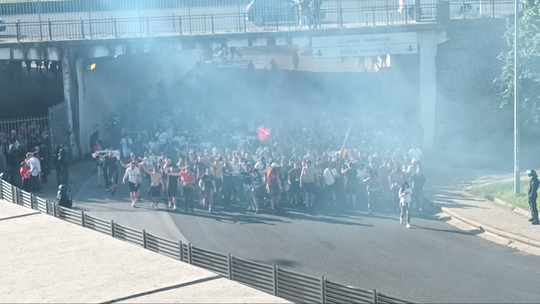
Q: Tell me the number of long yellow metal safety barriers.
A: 0